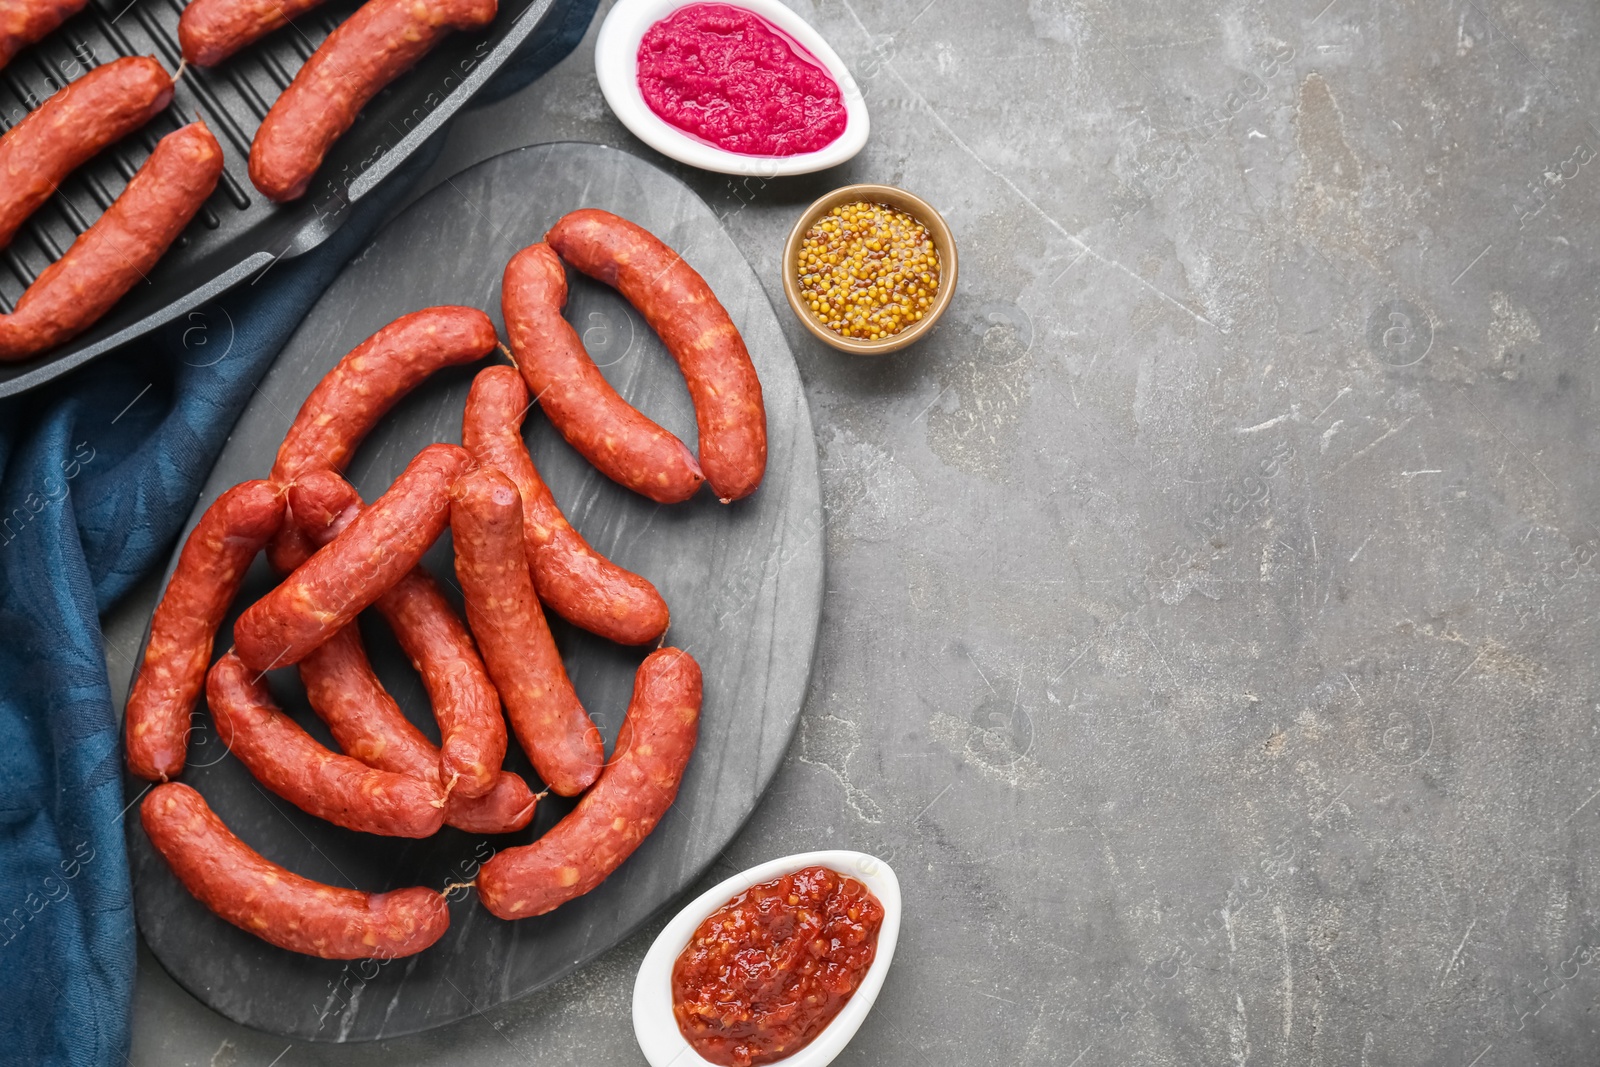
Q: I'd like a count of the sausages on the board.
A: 12